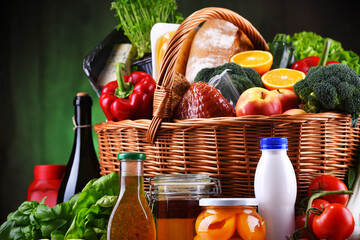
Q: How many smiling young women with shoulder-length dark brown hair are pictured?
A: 0